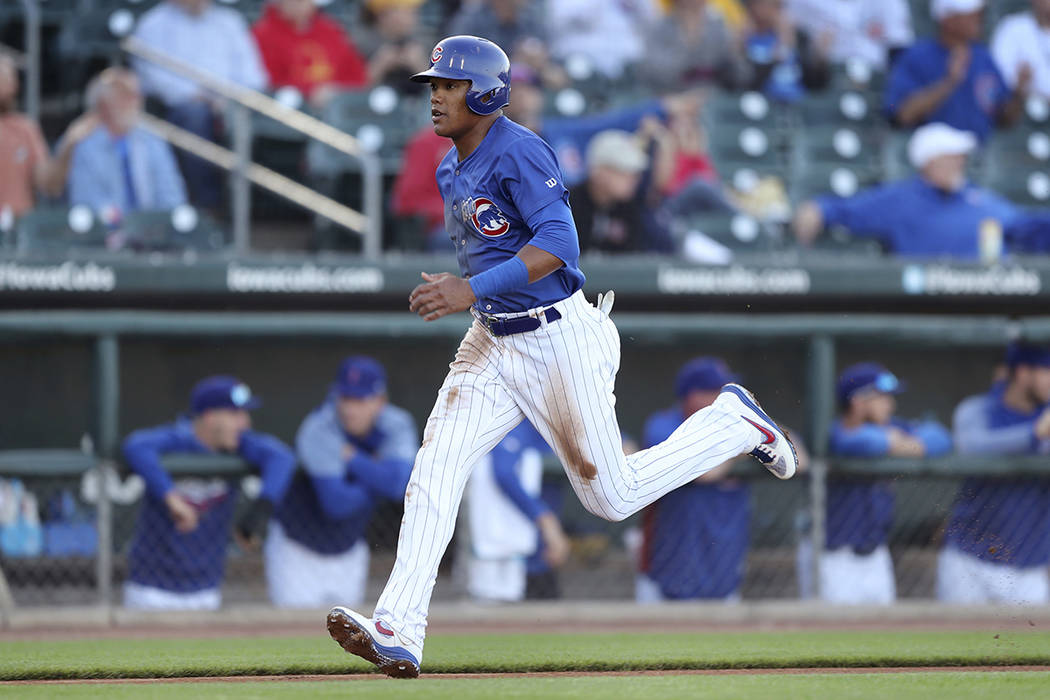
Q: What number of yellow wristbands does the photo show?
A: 0